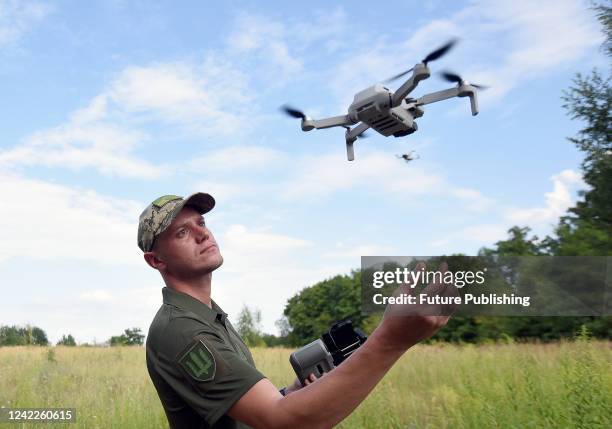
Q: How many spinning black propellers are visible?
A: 4